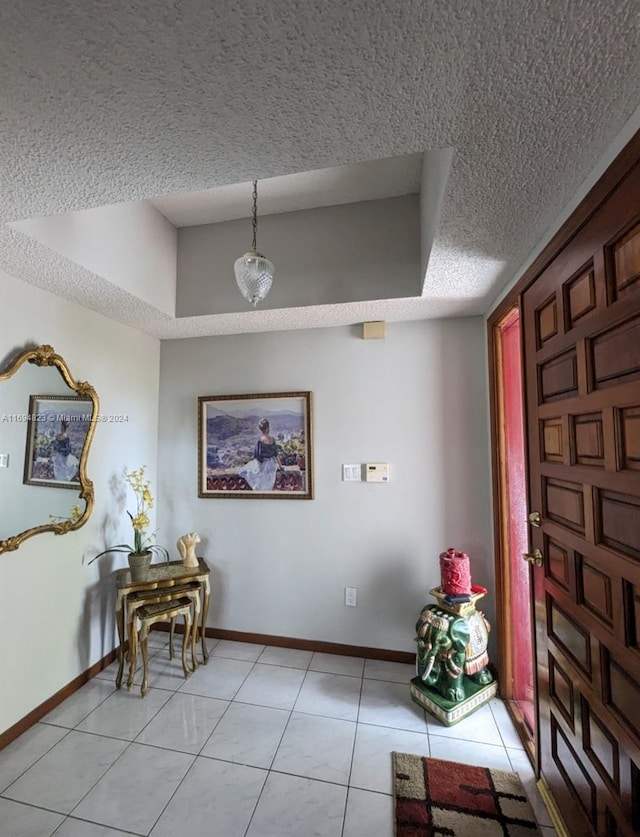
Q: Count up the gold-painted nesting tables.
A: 3